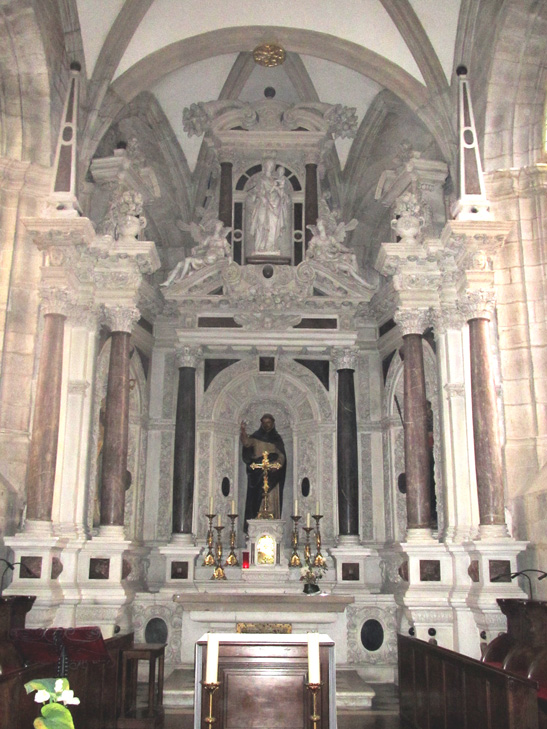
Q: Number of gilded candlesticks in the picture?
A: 8